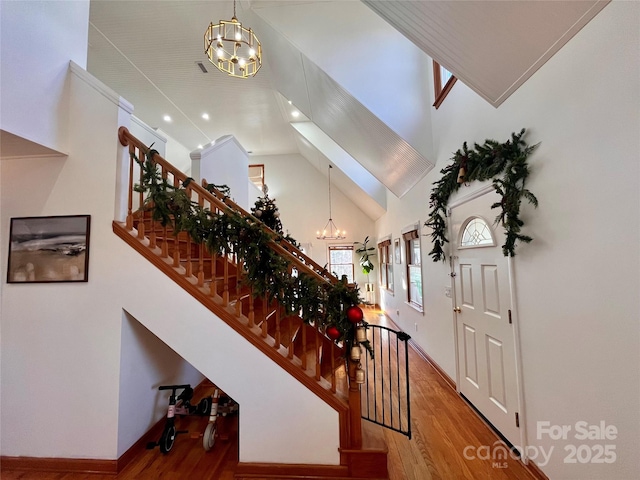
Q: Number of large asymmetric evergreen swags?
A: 1